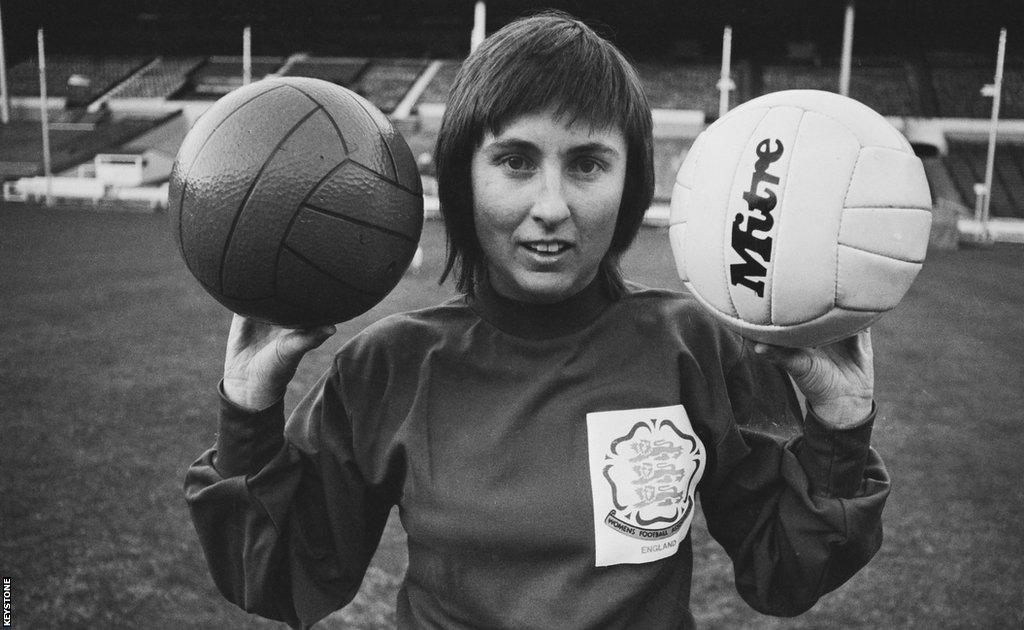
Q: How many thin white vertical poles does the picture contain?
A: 7